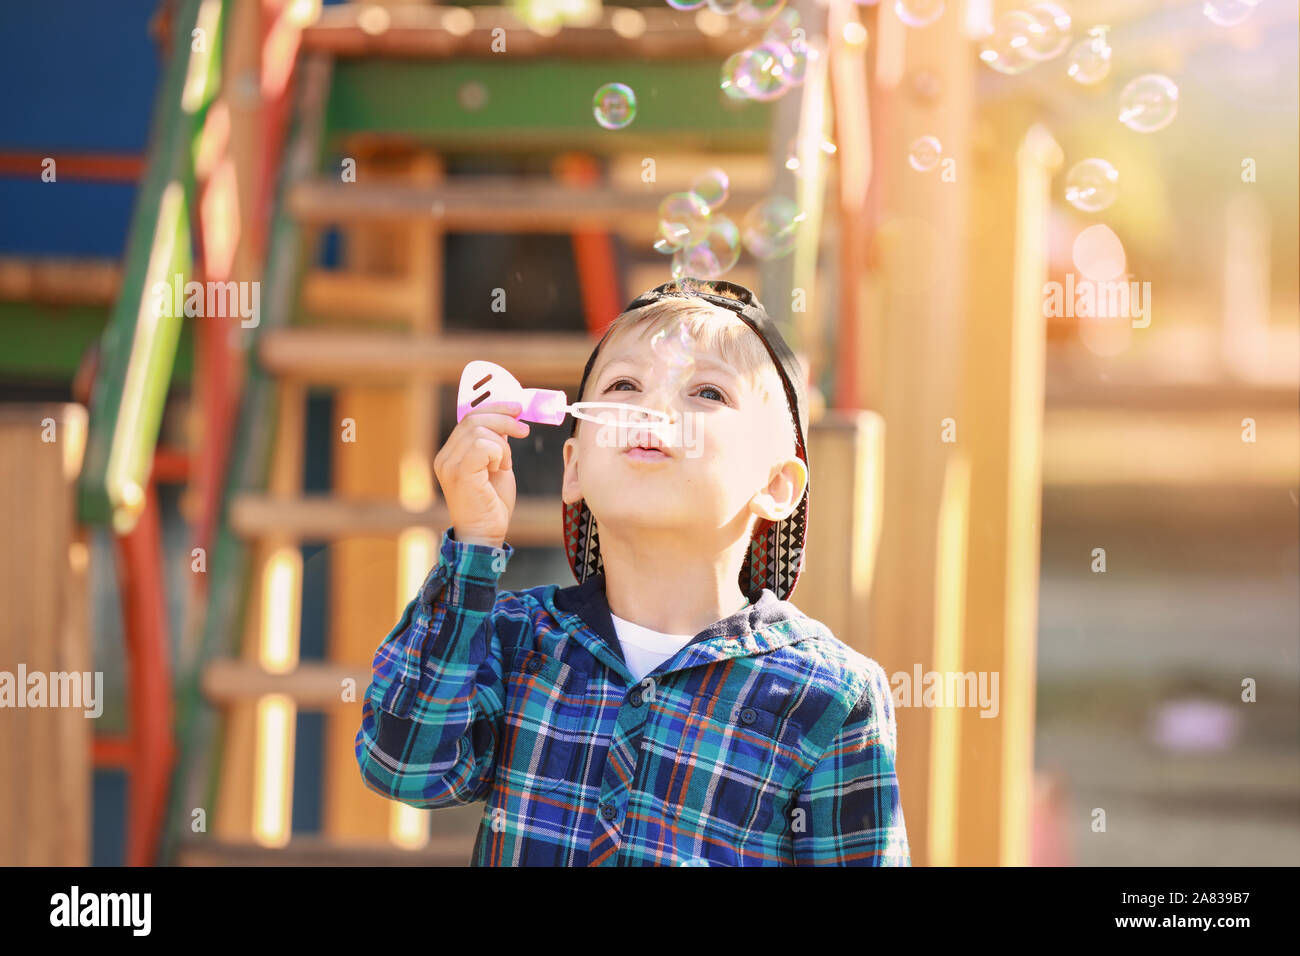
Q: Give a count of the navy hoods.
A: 1